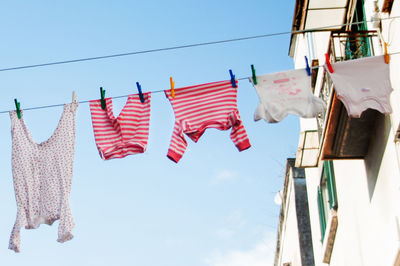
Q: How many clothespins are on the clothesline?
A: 10